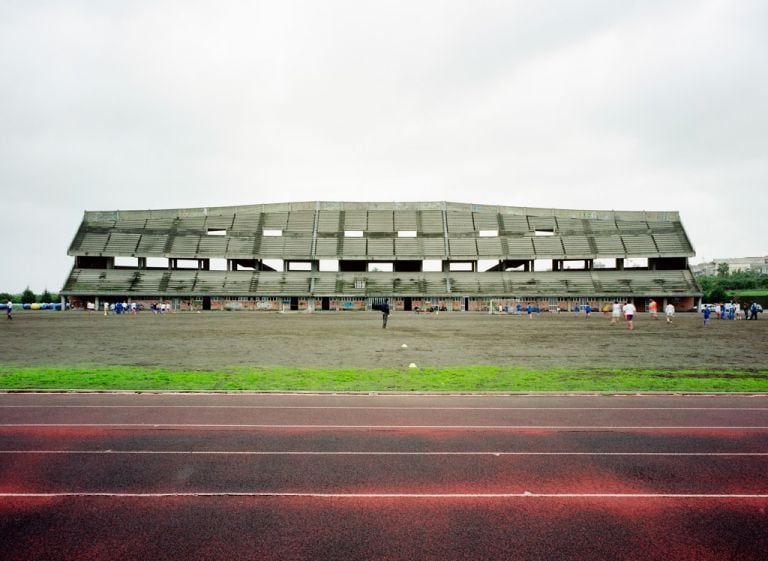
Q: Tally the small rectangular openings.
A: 6